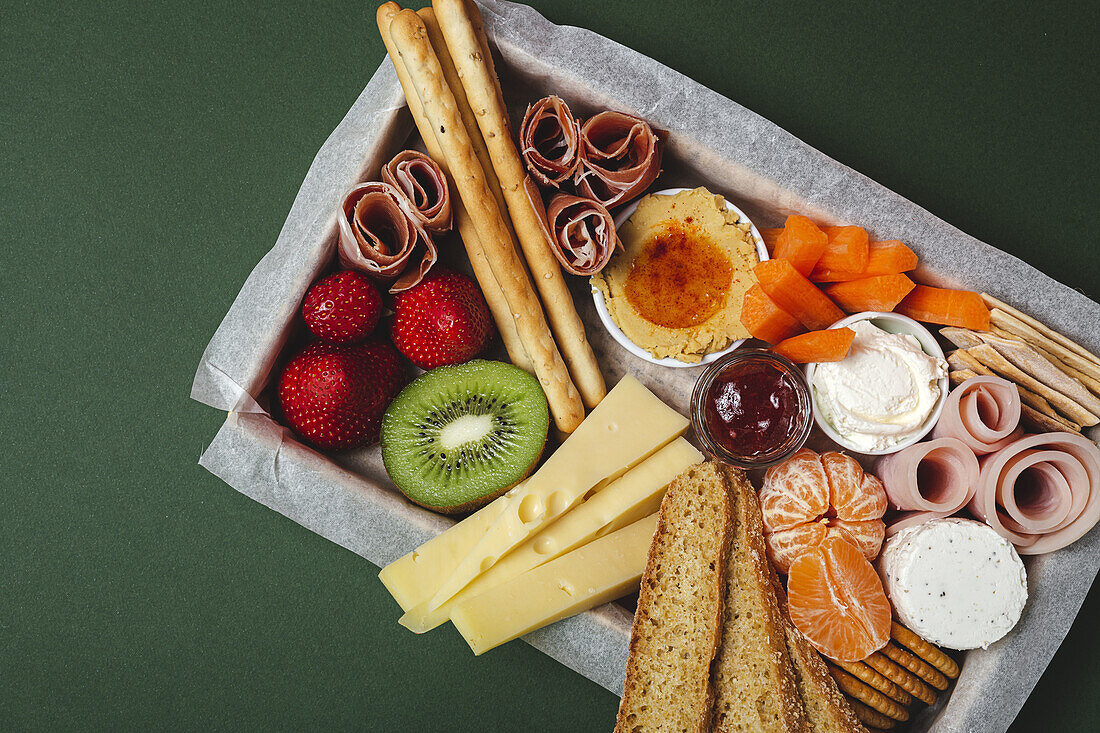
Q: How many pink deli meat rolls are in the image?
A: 3